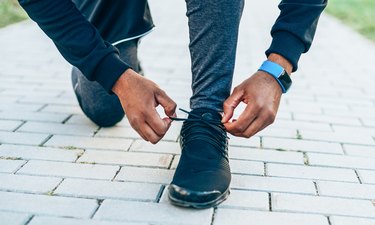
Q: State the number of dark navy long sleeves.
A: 2